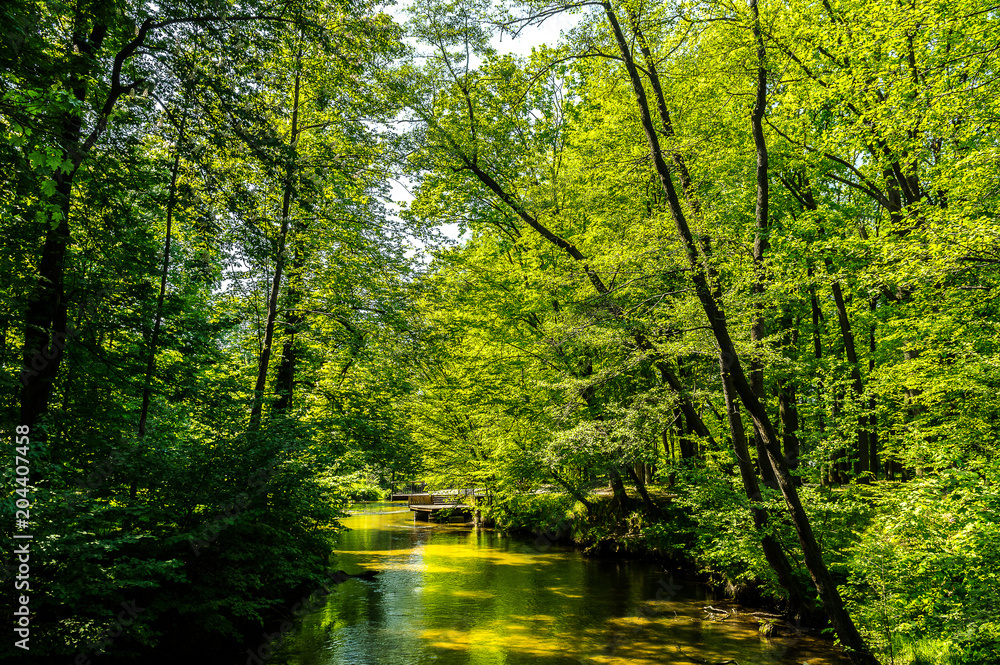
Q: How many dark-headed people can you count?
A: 0